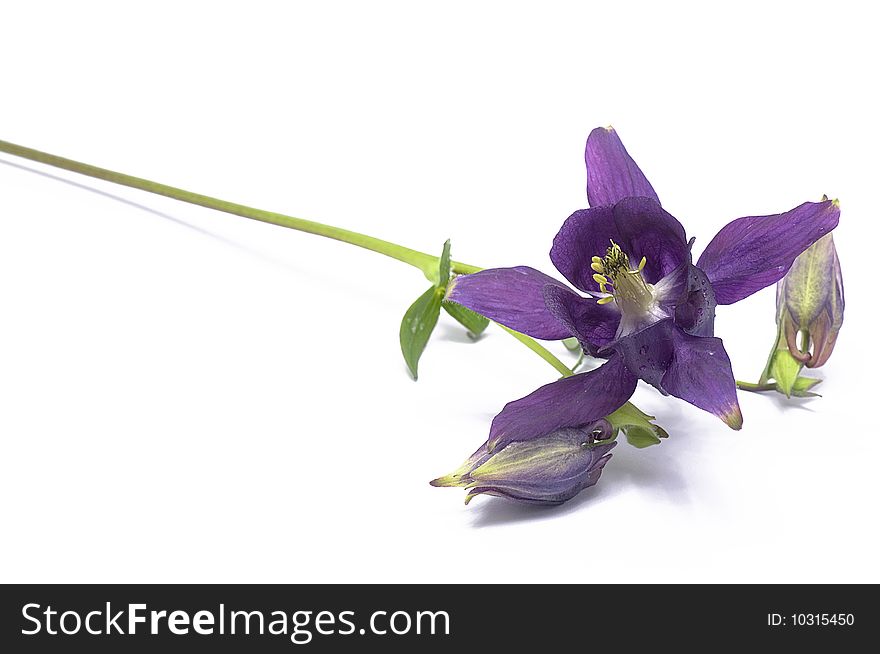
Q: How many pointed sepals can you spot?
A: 5